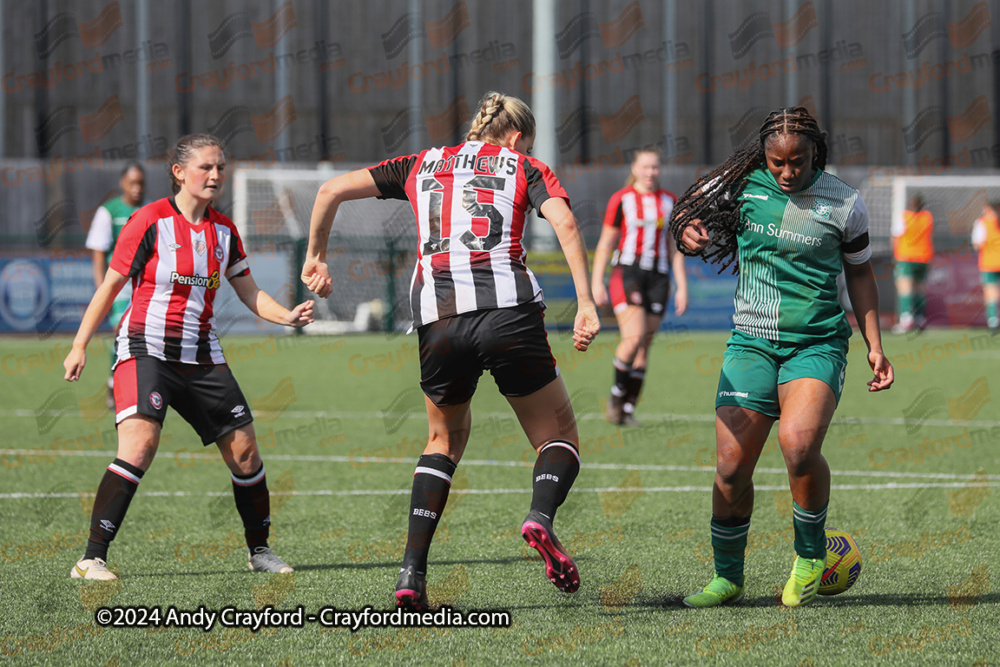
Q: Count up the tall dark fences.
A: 1